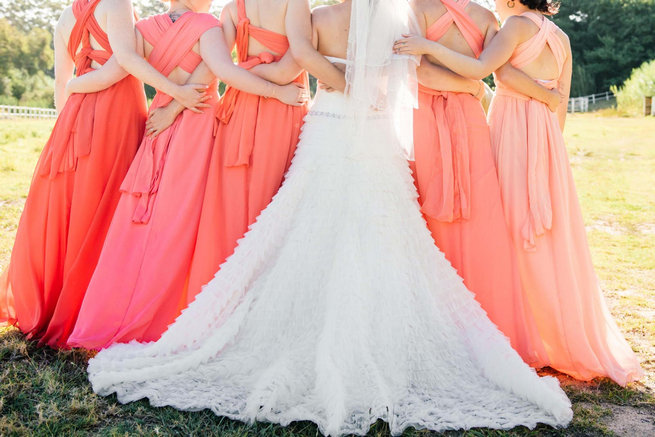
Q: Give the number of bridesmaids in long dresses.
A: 5